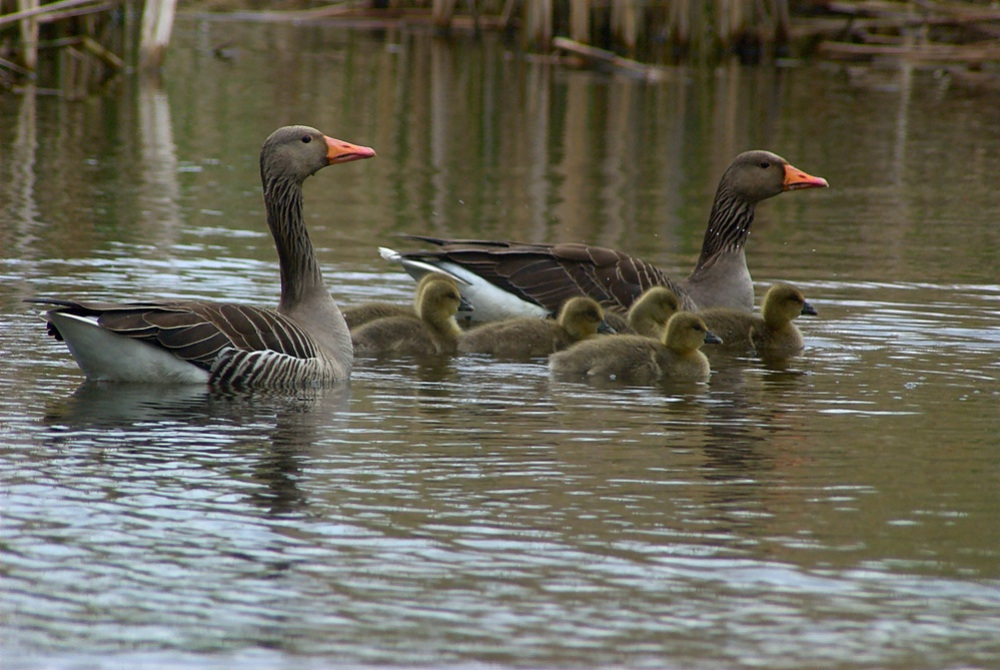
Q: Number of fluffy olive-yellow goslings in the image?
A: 6